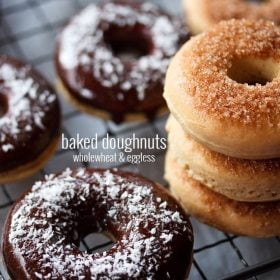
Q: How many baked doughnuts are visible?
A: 7